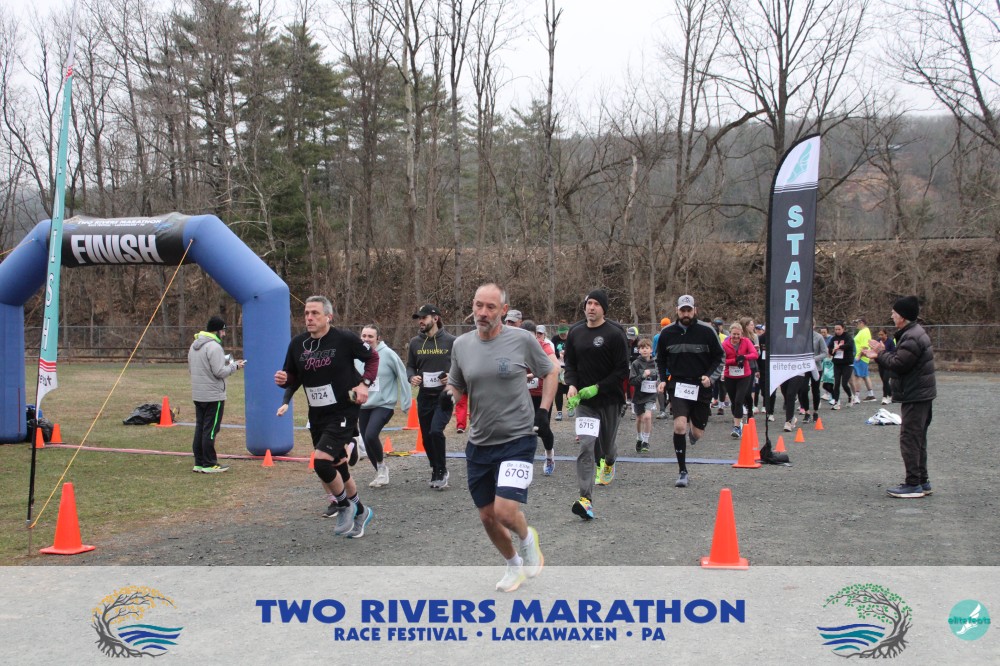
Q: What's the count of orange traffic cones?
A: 15